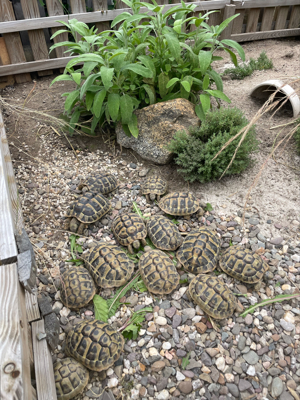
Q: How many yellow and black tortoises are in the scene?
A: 14